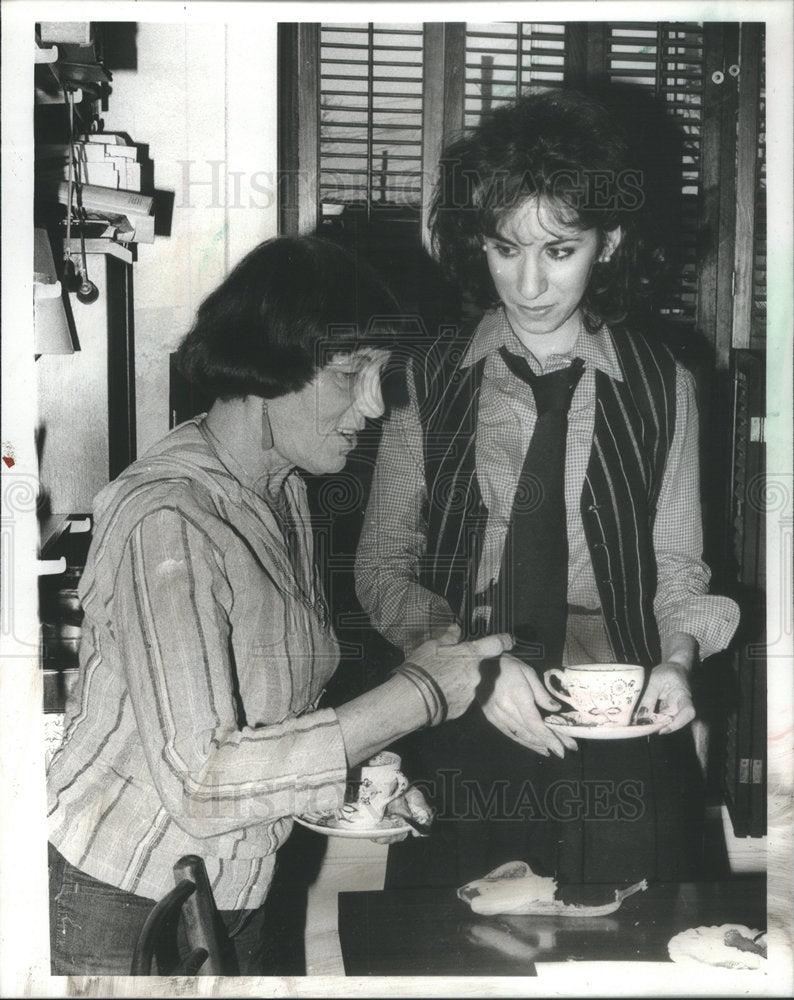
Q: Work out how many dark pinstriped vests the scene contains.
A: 1